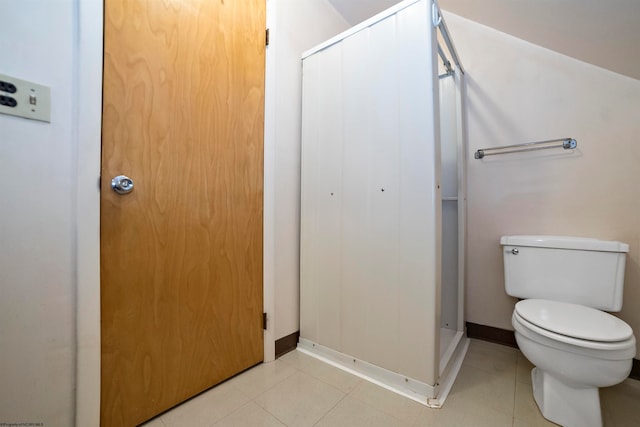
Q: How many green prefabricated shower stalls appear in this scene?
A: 0